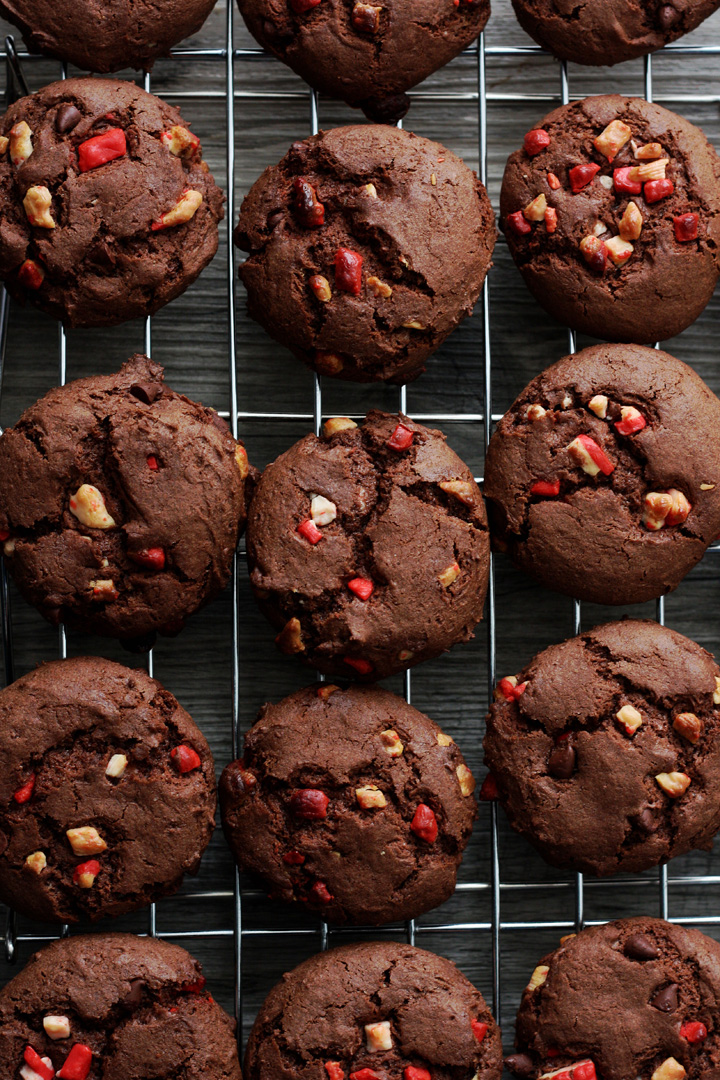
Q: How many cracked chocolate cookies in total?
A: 15